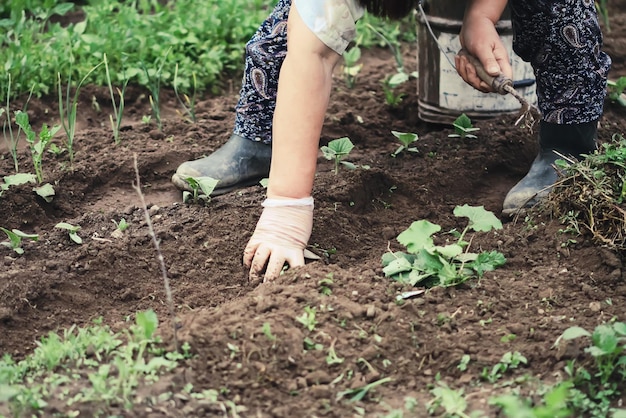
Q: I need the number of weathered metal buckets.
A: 1